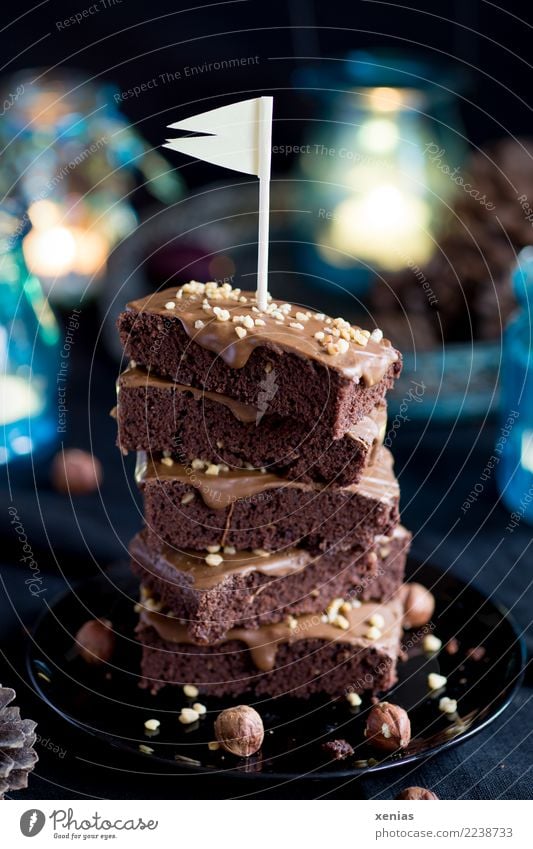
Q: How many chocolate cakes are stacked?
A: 5